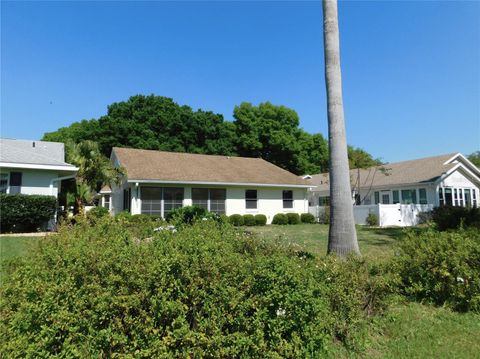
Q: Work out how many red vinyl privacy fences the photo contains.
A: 0